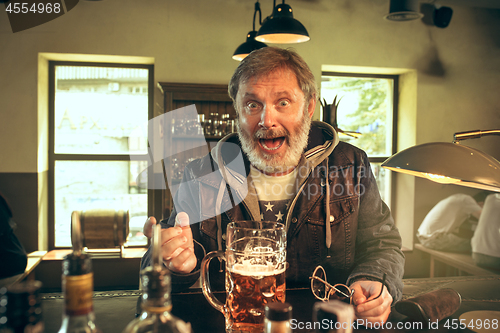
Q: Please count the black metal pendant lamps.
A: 2